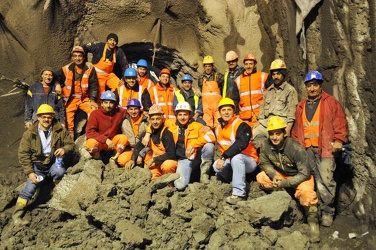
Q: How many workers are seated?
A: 7